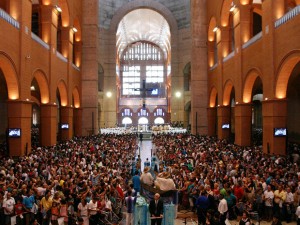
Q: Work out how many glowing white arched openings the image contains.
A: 3